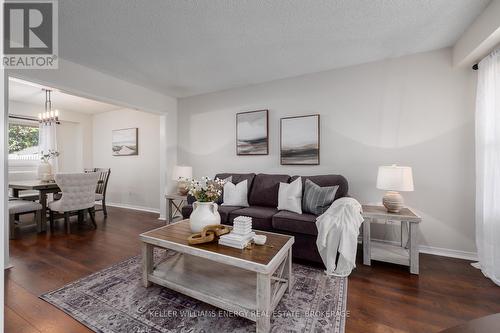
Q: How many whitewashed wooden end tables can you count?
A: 2